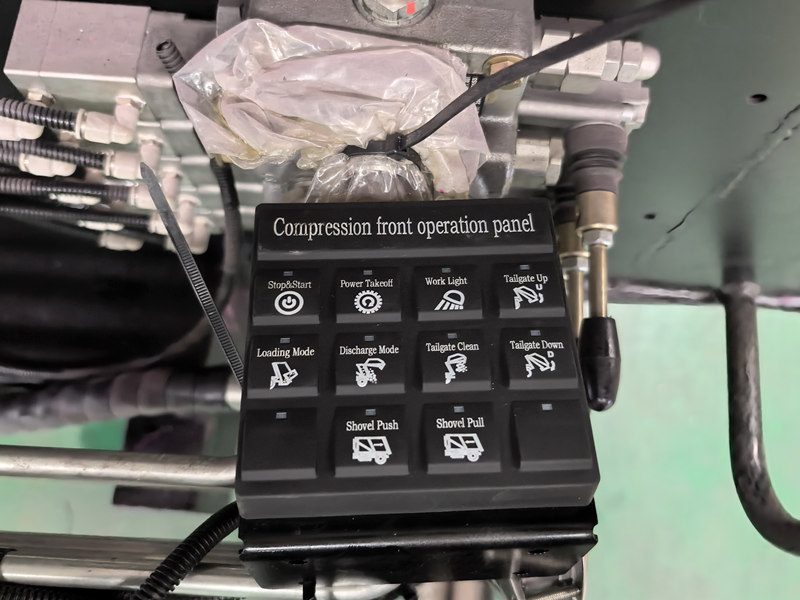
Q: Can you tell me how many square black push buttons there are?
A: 12